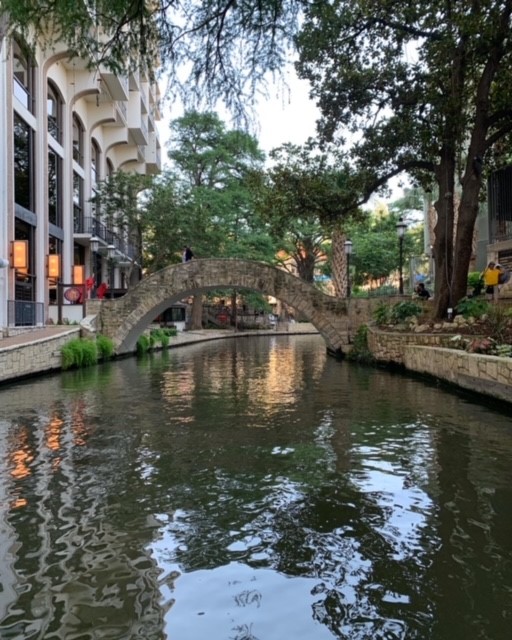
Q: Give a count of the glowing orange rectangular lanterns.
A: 3